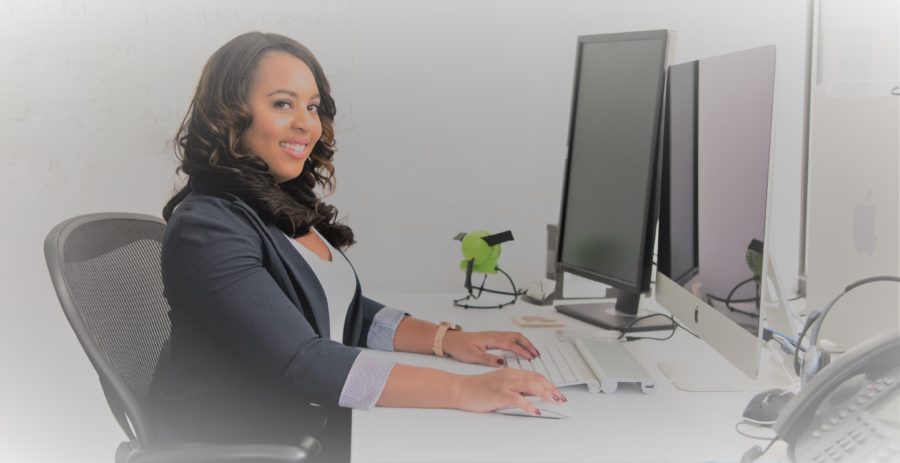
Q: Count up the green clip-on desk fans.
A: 1